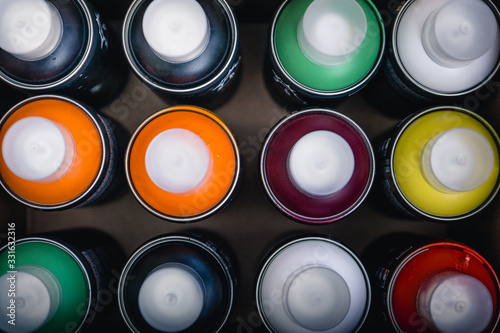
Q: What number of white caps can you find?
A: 12